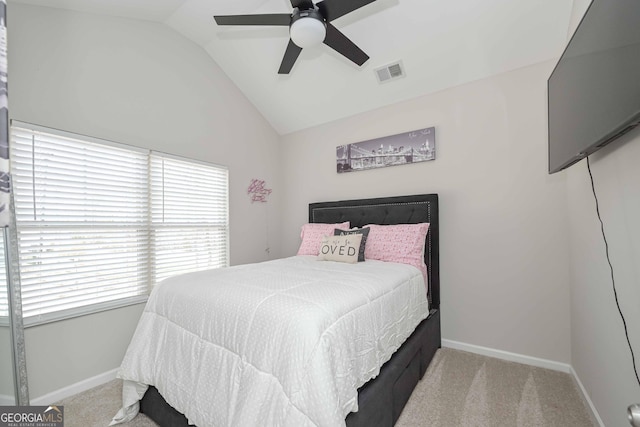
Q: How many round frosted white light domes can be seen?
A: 1